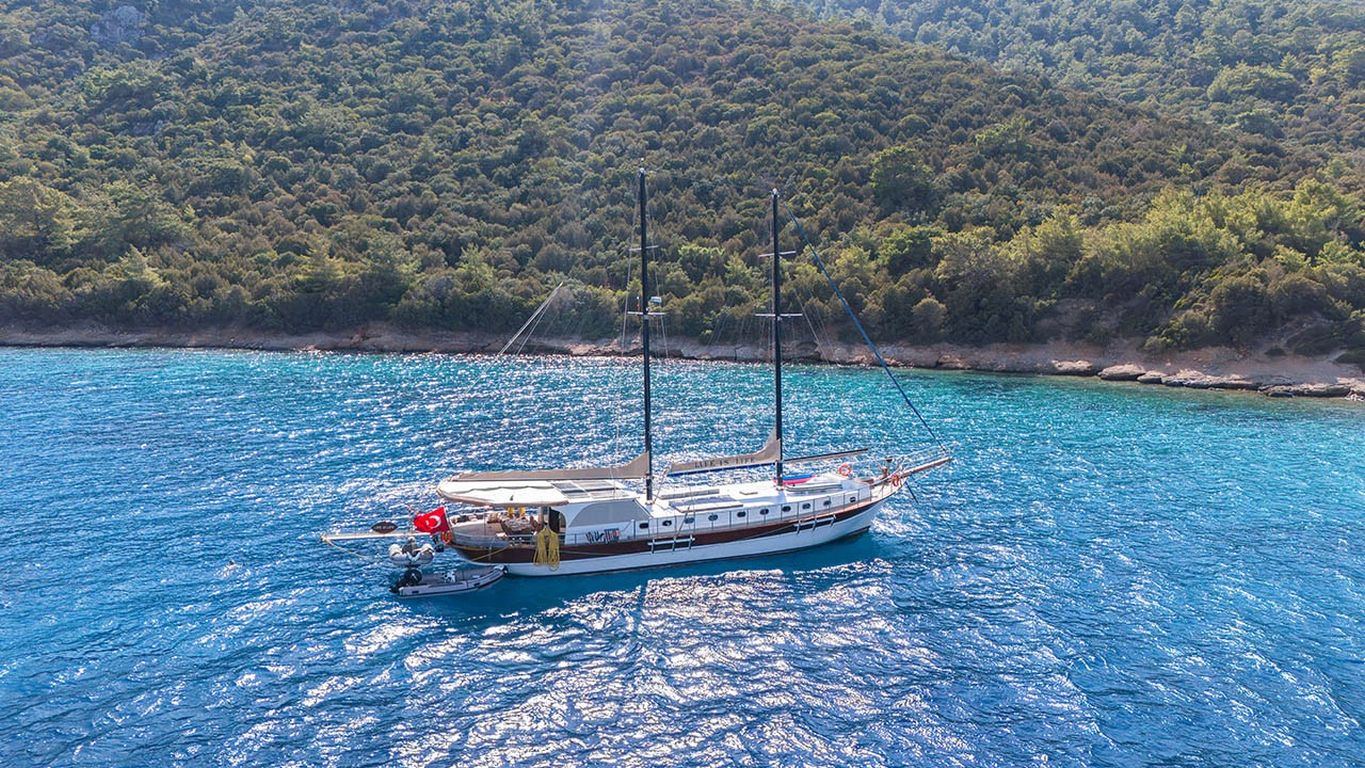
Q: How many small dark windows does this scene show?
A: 10